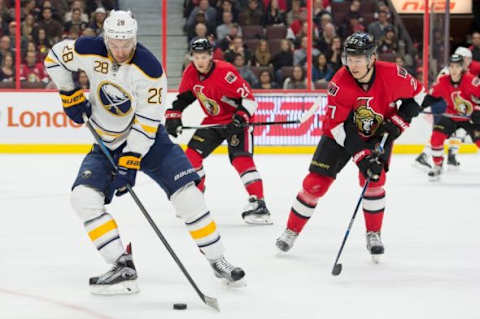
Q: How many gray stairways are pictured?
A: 1